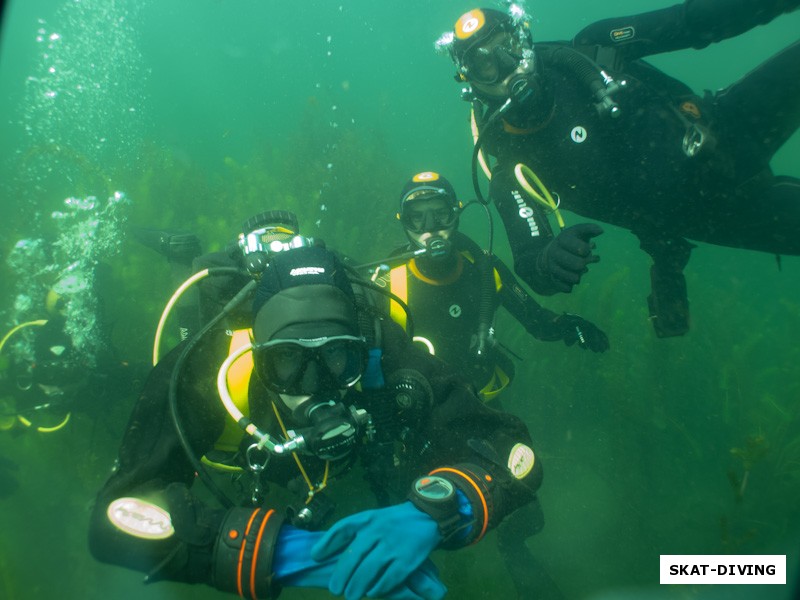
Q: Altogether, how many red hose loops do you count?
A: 0